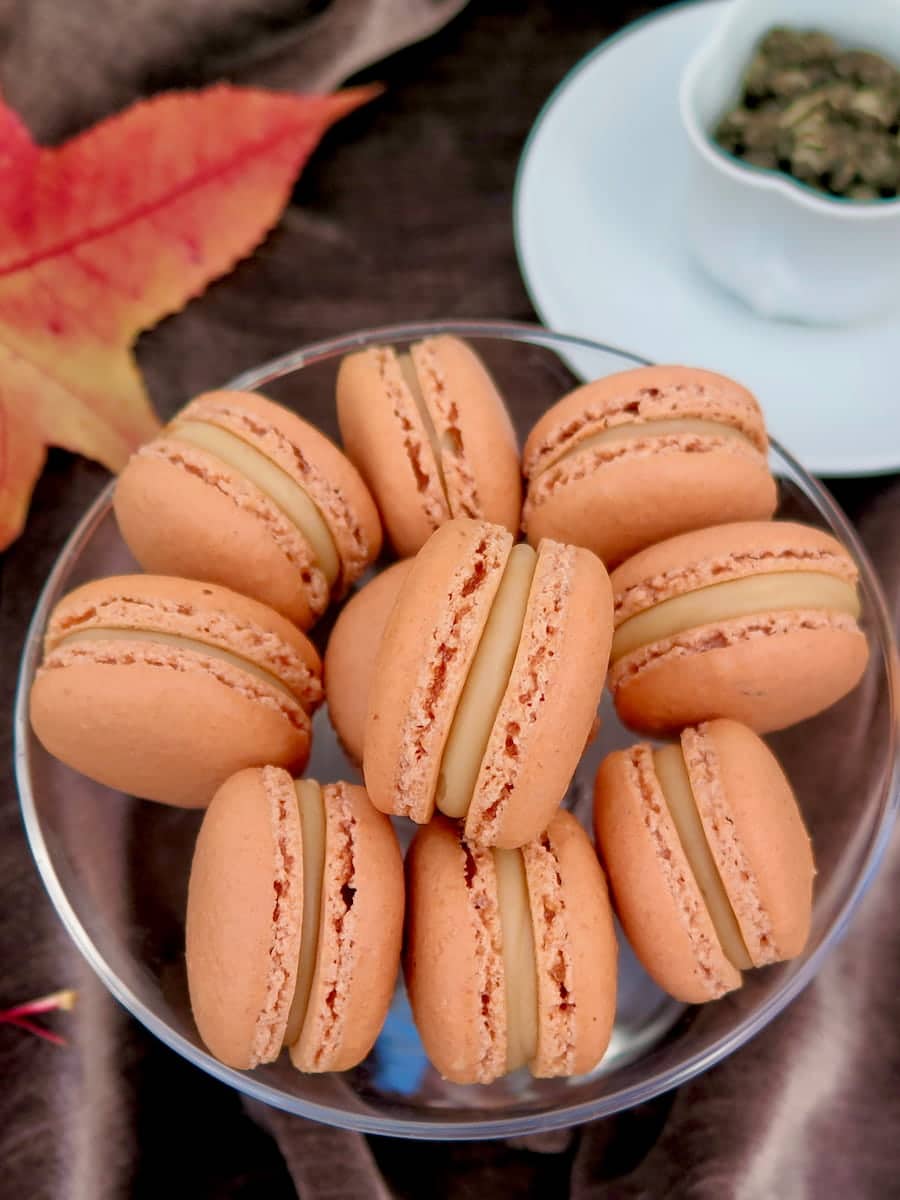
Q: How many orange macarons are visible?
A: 10